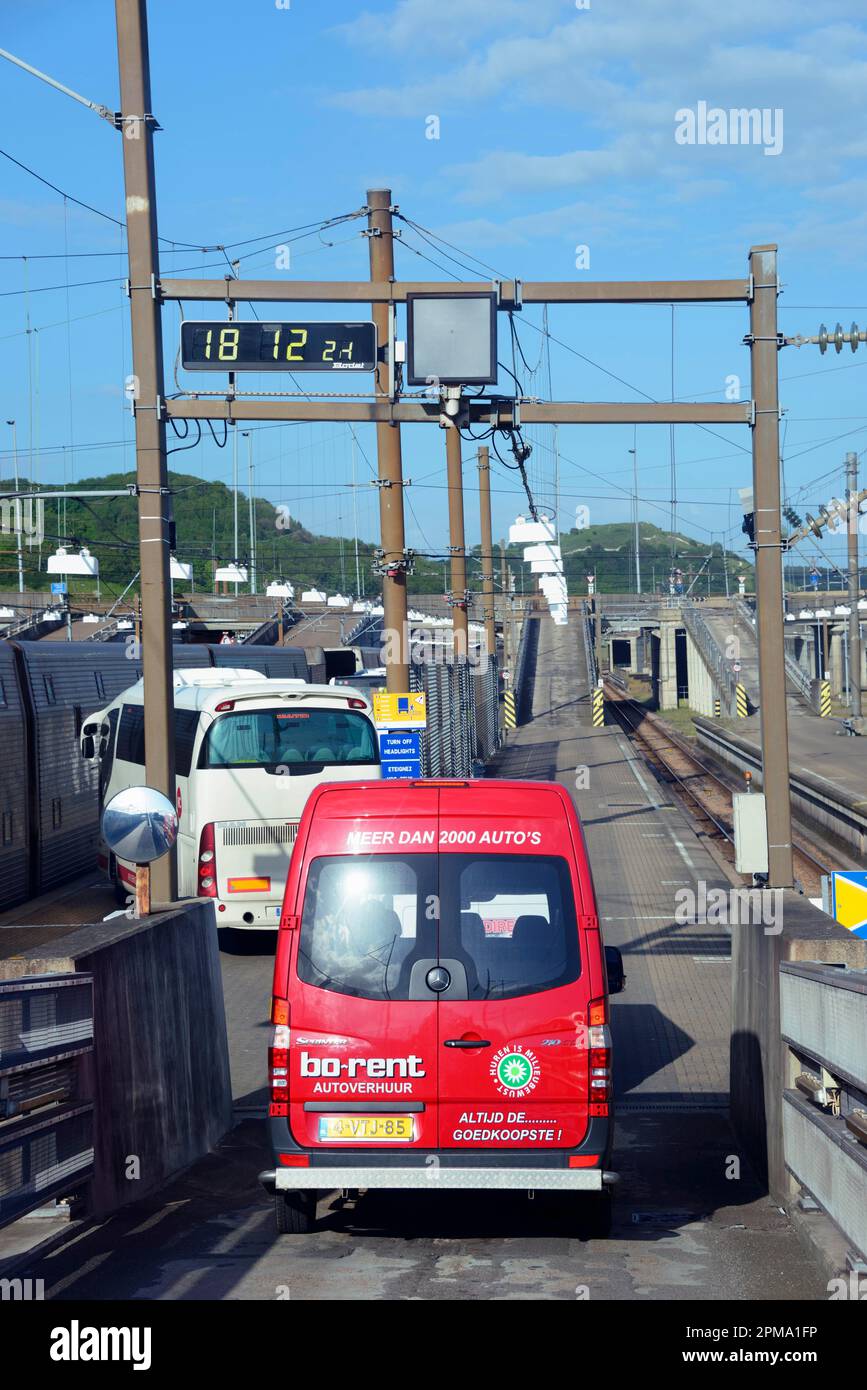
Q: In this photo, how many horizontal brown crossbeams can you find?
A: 2